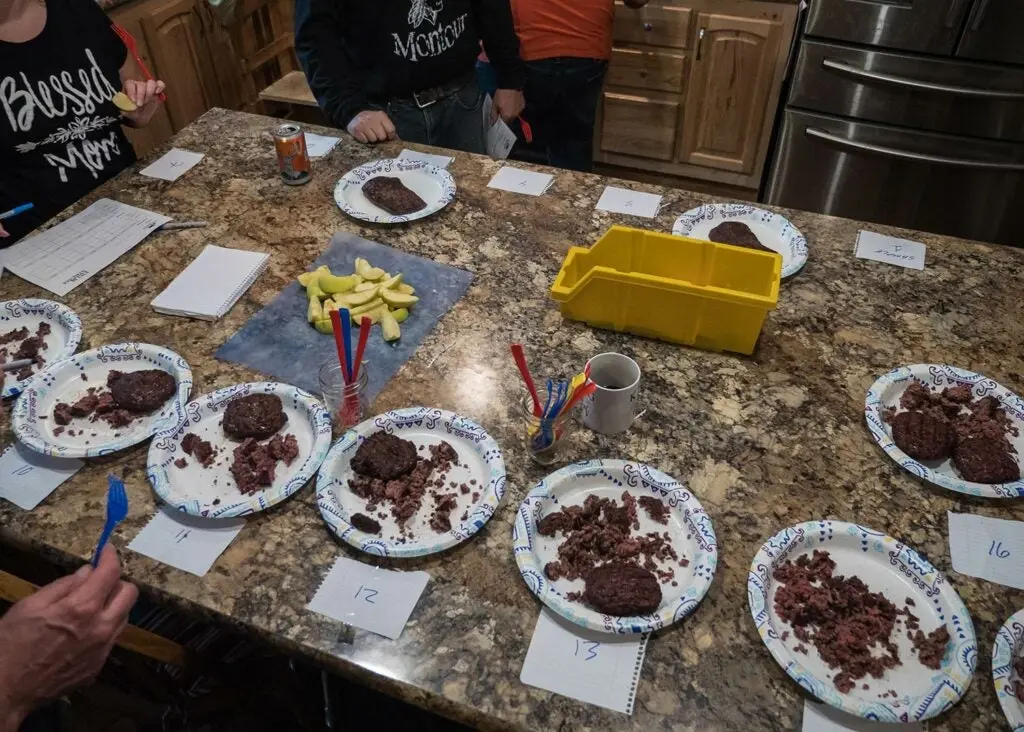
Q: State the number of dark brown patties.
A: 8